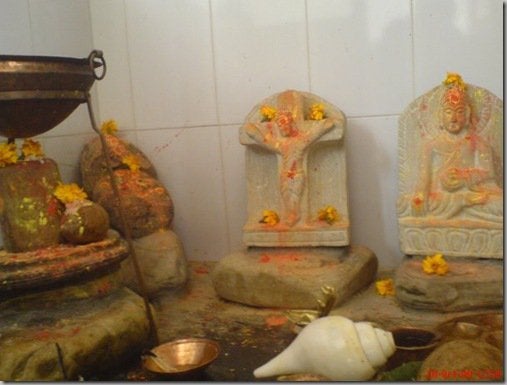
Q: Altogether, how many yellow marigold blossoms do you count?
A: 12